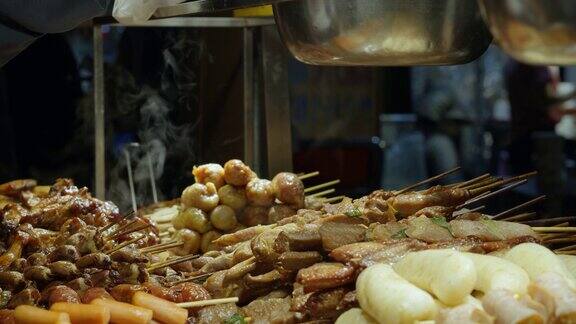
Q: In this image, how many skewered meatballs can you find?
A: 12